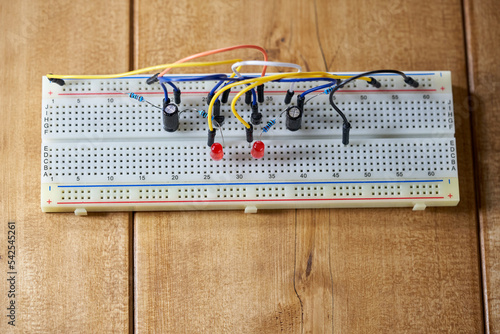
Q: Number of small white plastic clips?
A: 3